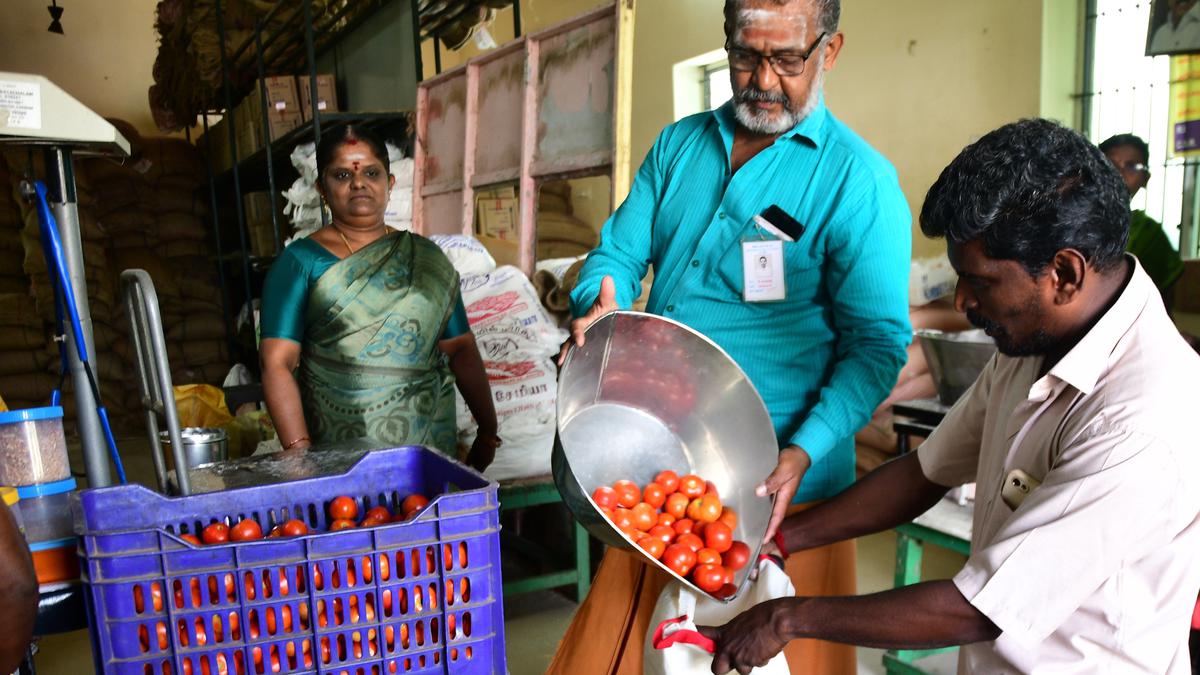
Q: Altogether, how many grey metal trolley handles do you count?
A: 1